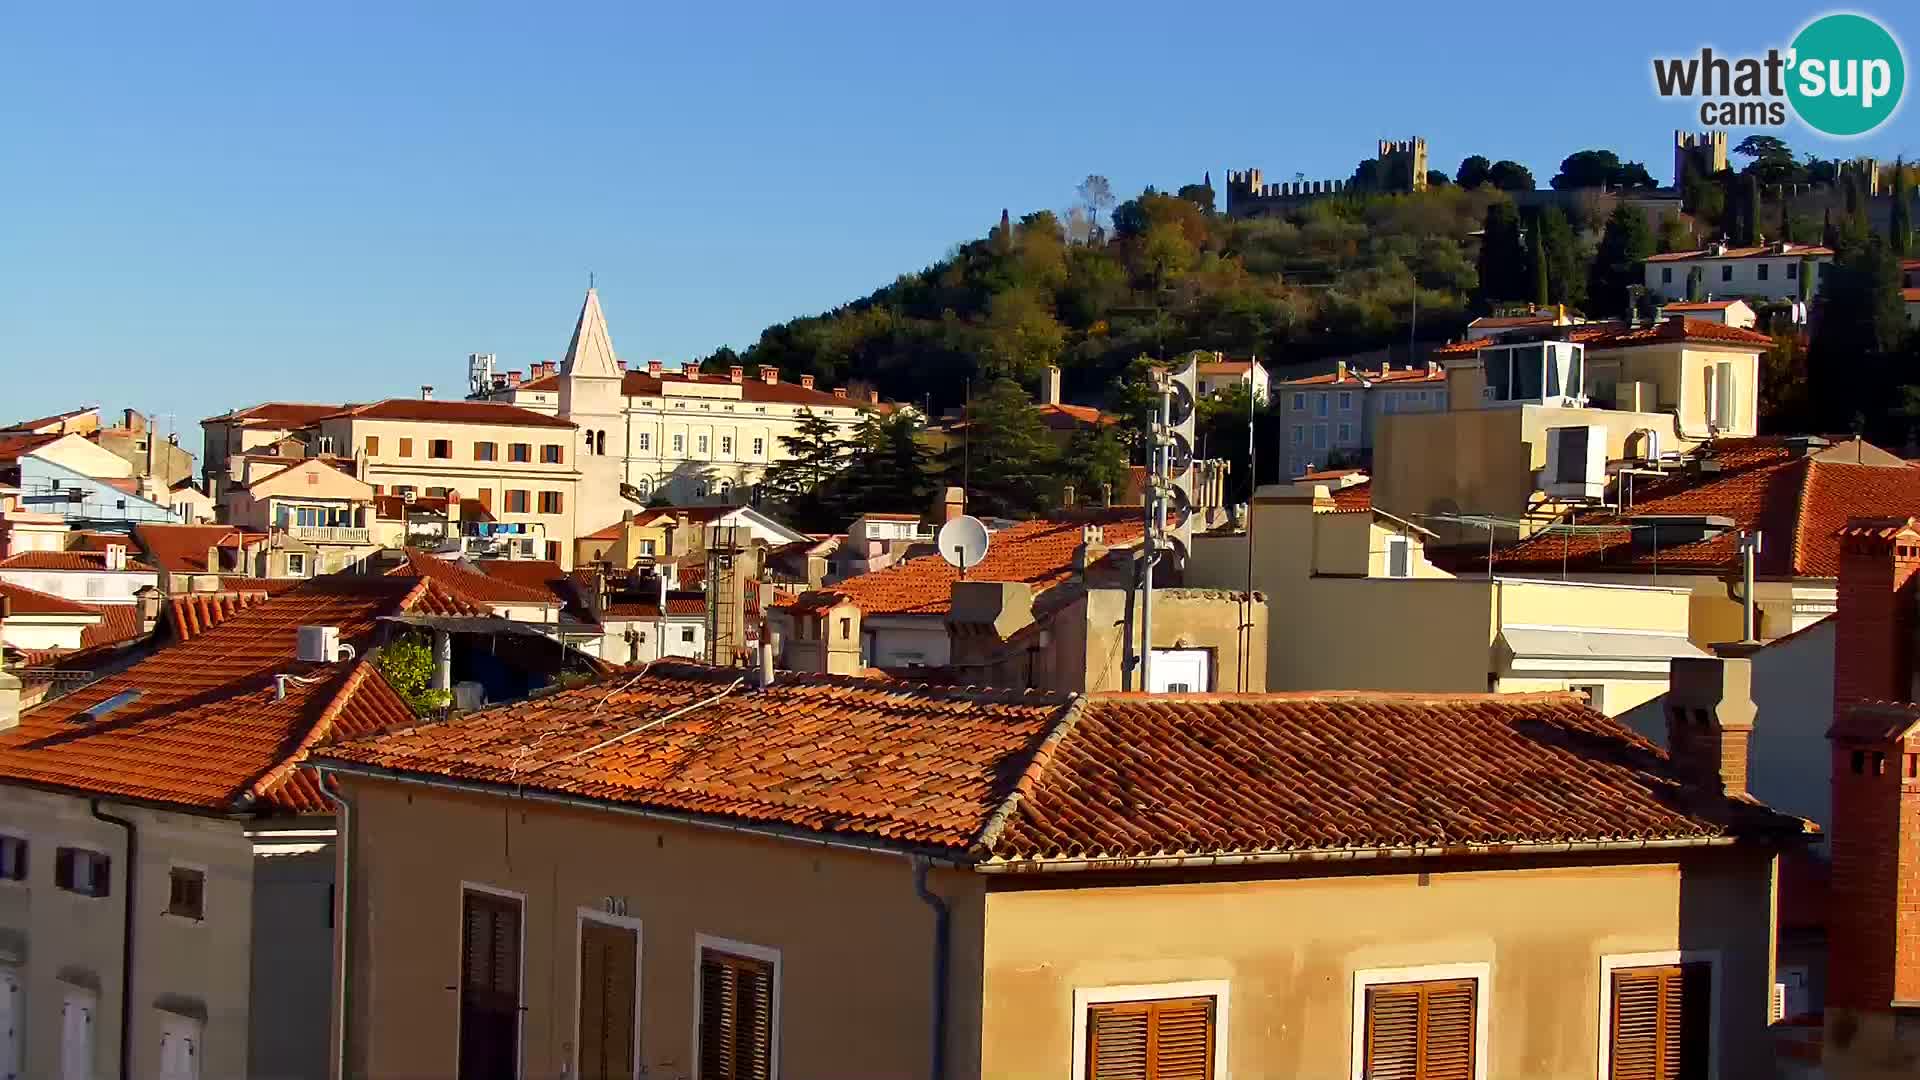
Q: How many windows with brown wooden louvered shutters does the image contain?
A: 6